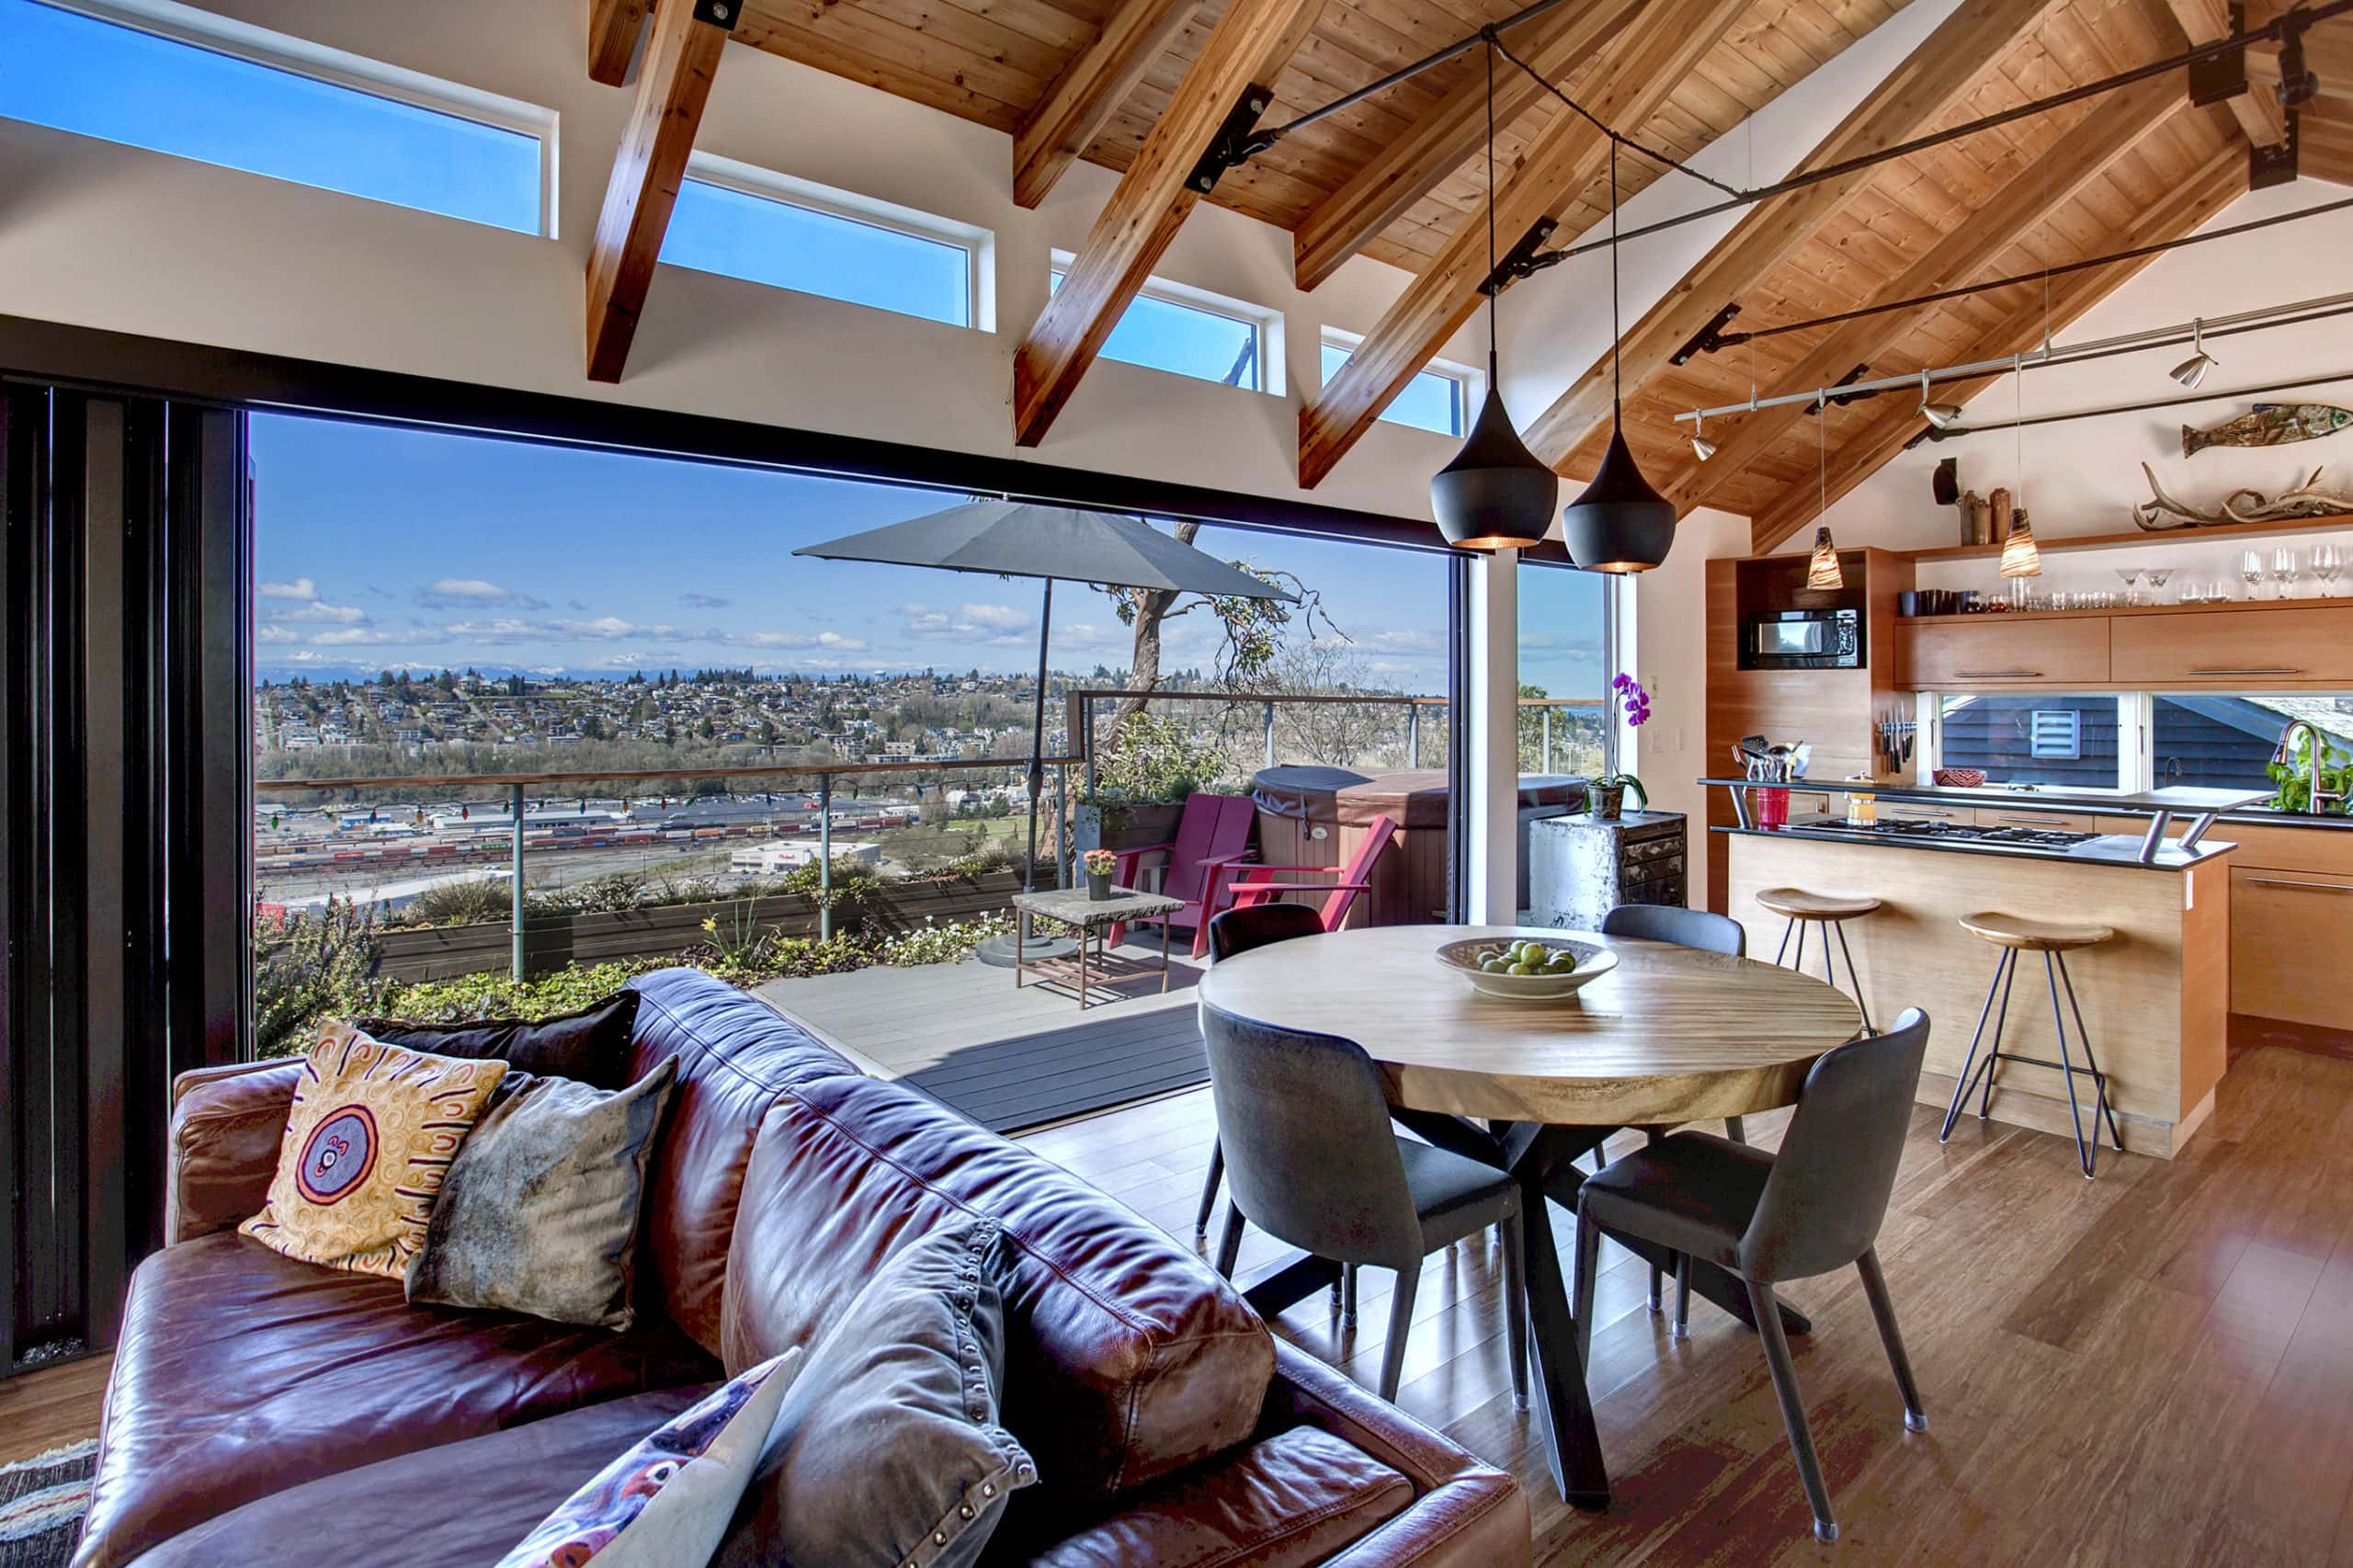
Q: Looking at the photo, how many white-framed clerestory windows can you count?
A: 4